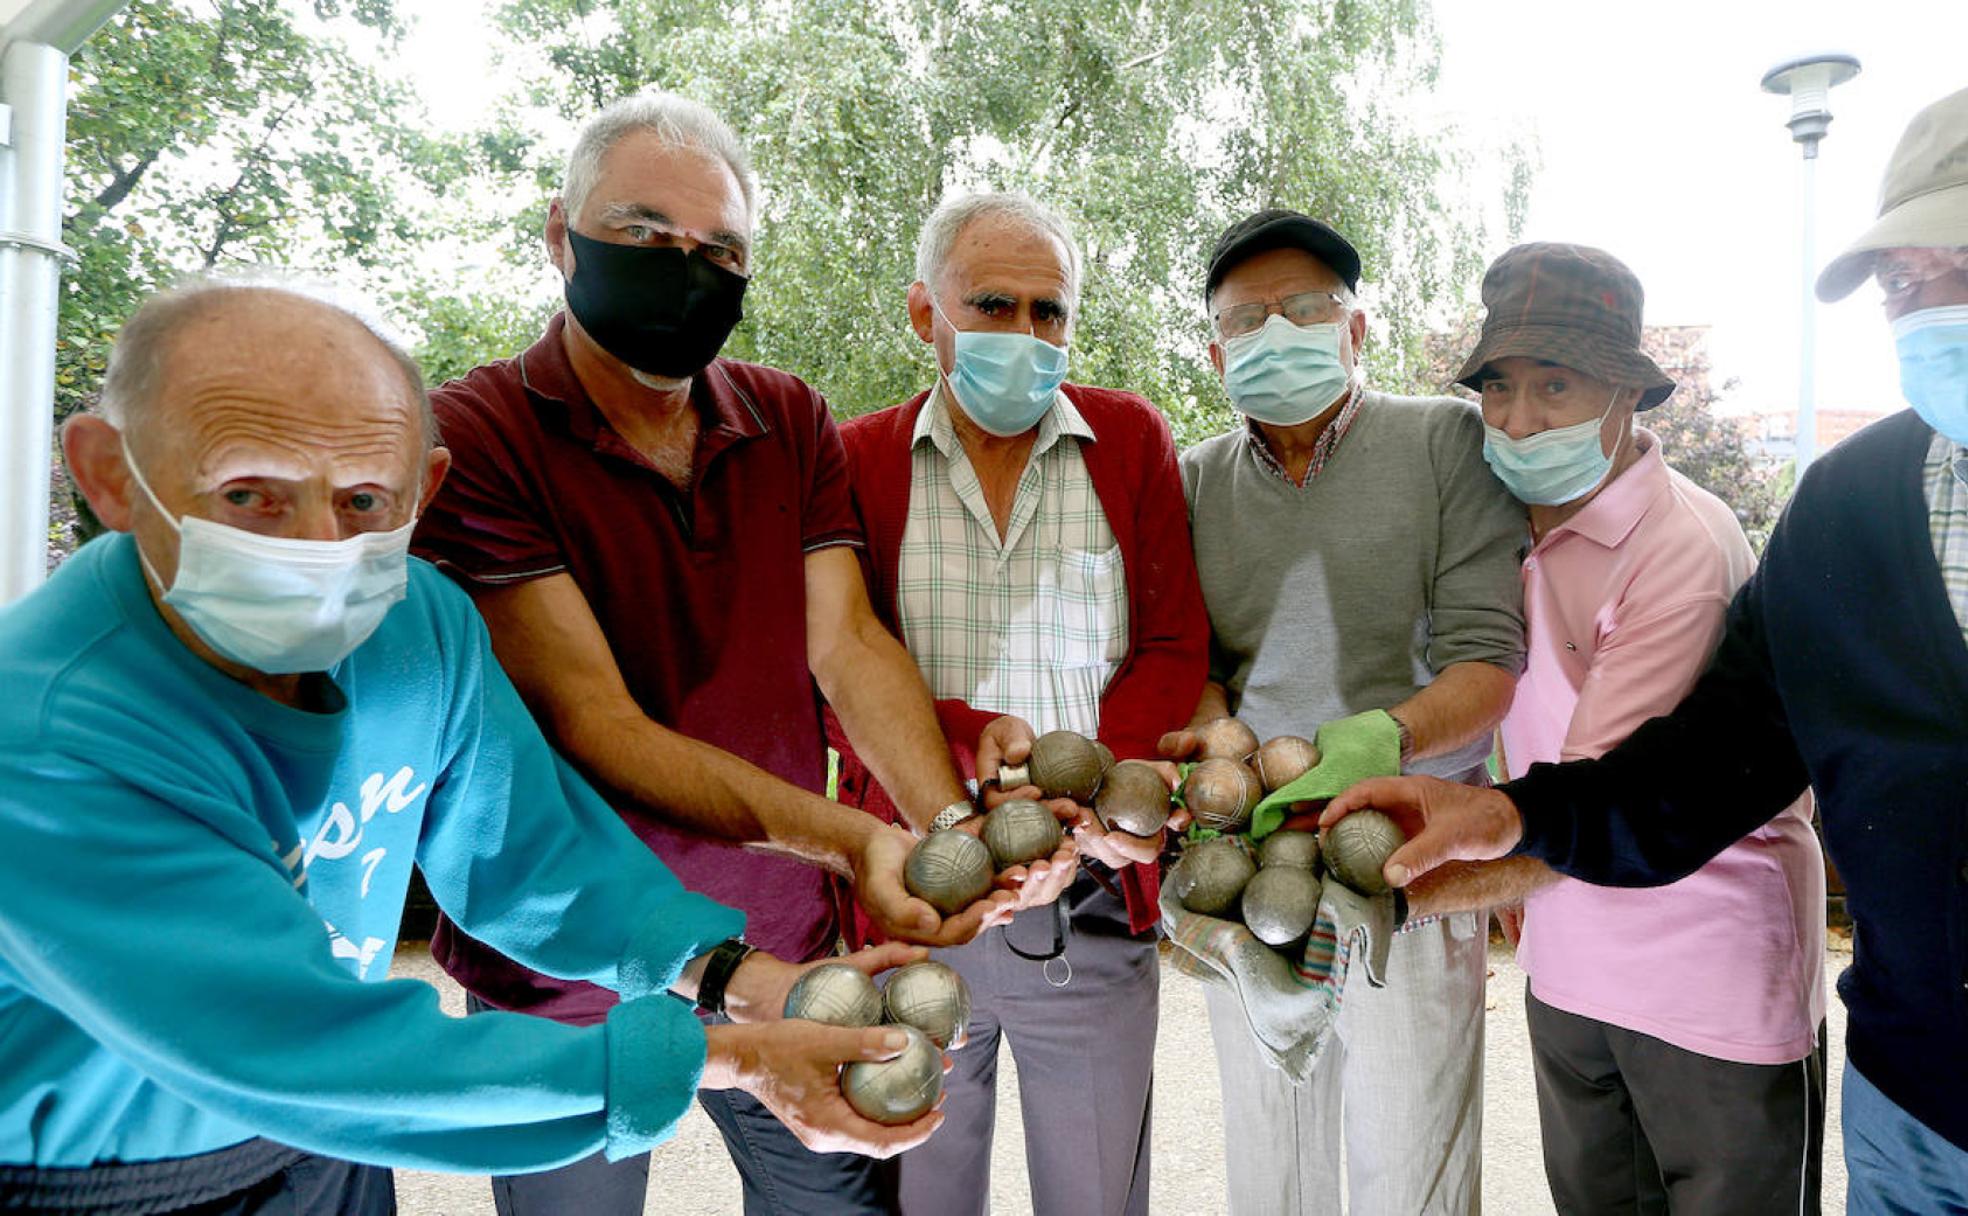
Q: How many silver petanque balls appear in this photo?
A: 12